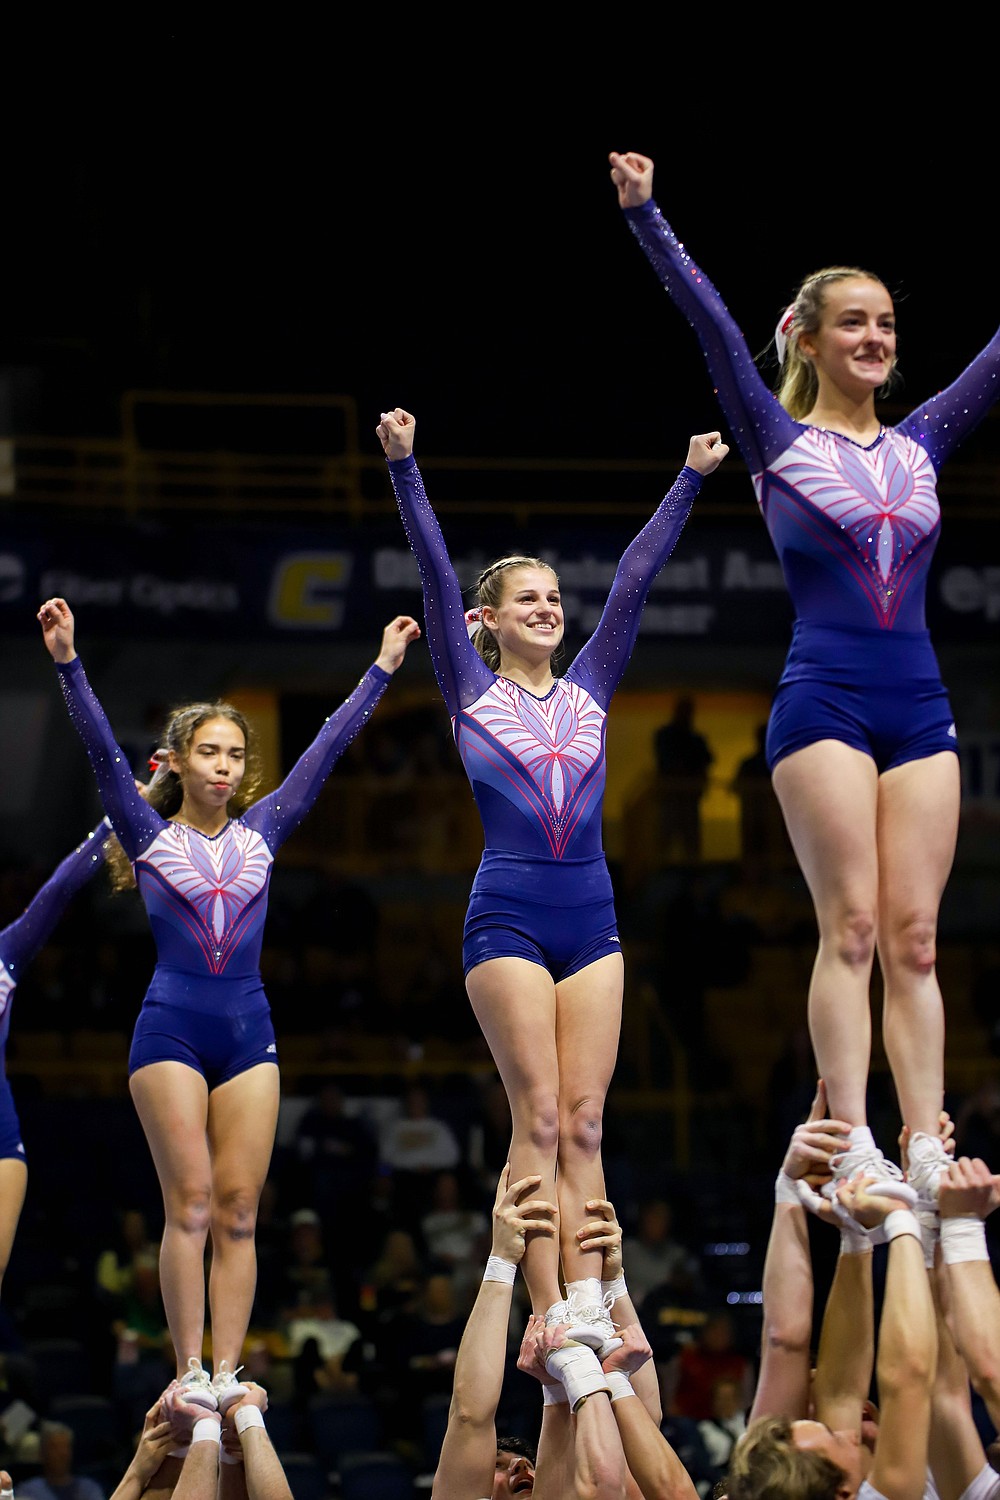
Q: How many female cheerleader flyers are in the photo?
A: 4